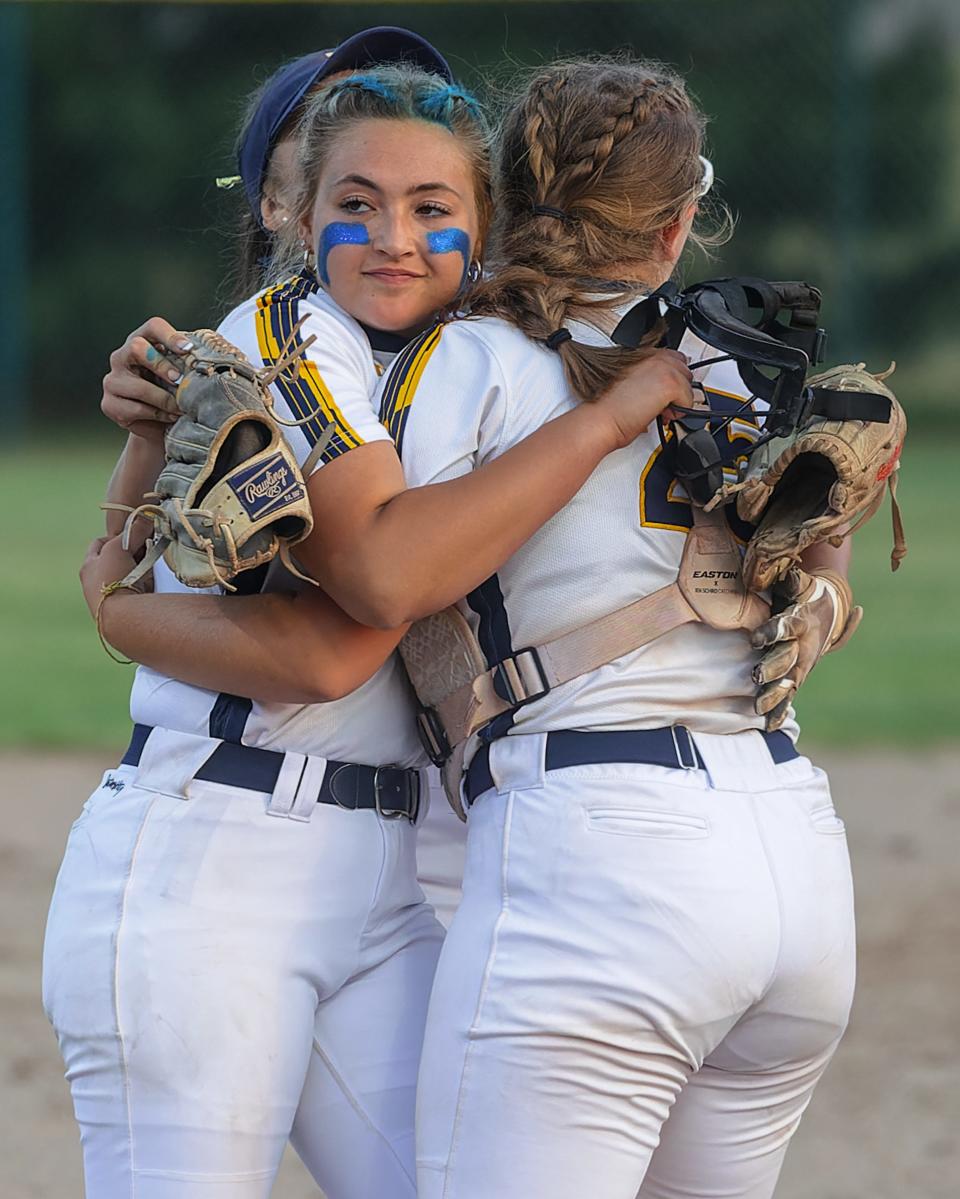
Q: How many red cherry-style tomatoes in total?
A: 0